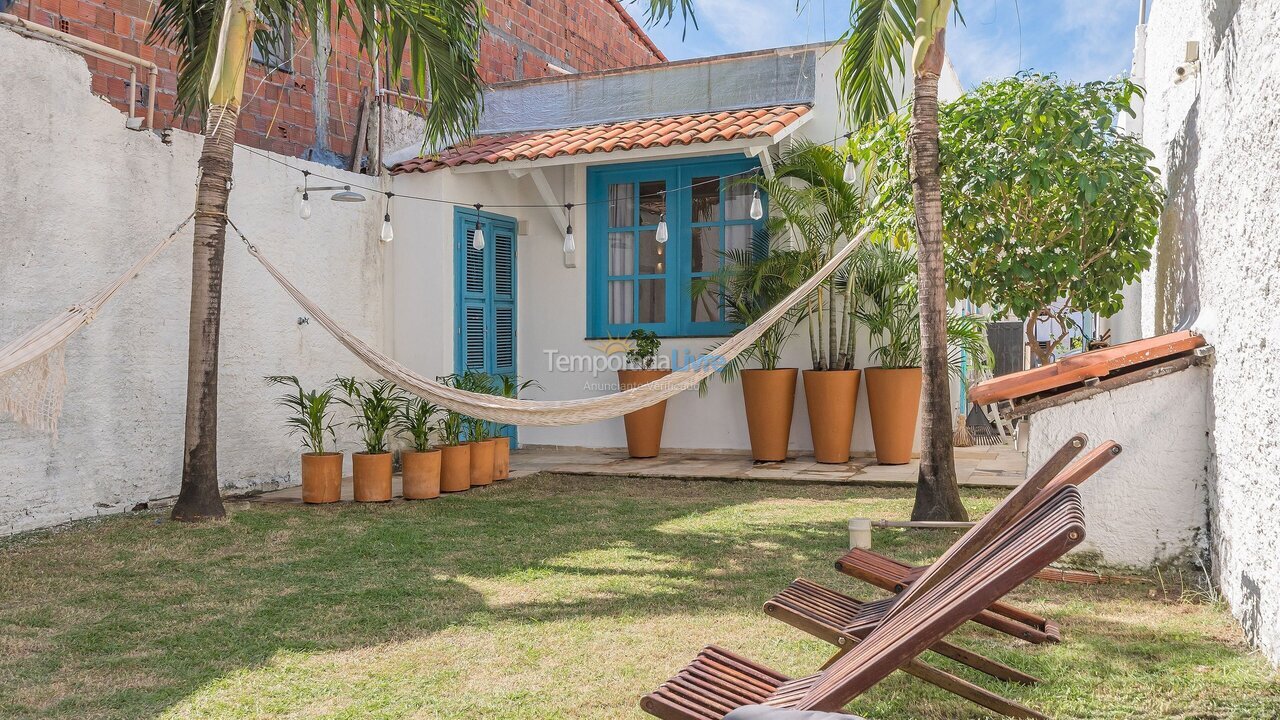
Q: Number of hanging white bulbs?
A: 7